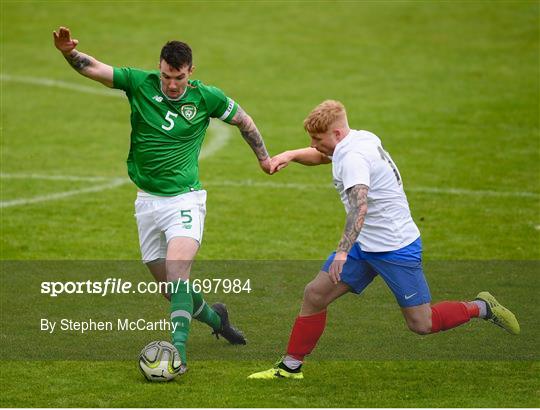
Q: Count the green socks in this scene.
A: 2